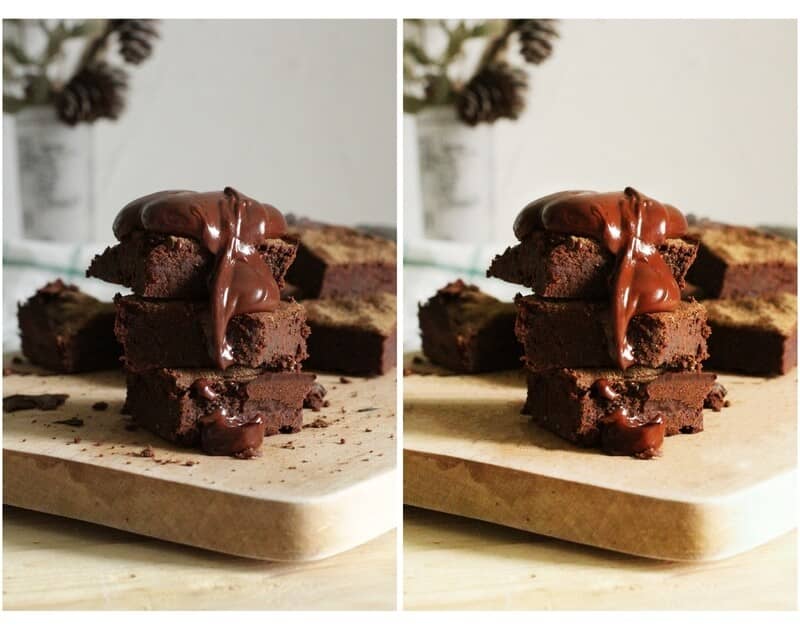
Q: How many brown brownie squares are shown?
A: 12